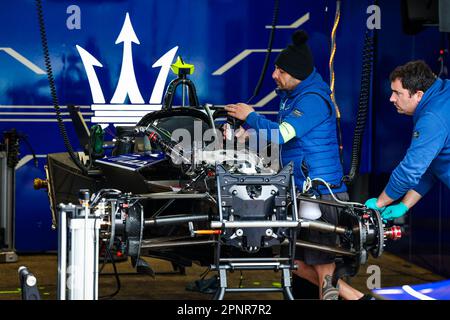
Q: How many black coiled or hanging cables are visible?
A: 3